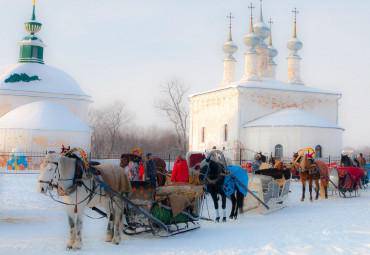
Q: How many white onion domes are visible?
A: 5